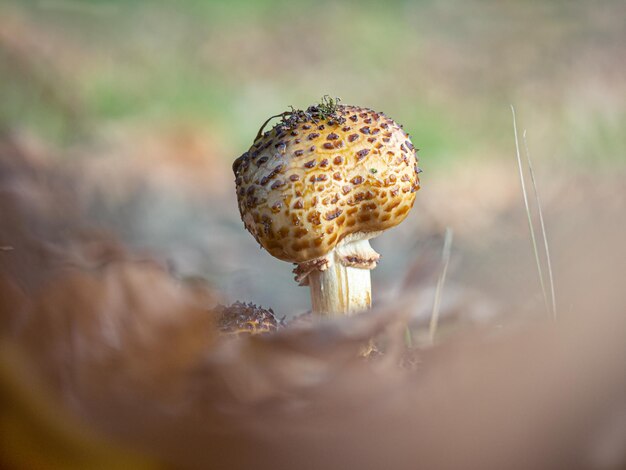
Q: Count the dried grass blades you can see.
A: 3